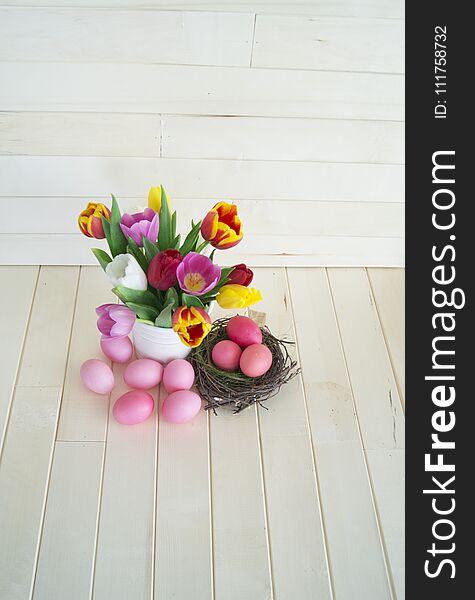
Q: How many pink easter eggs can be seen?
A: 9